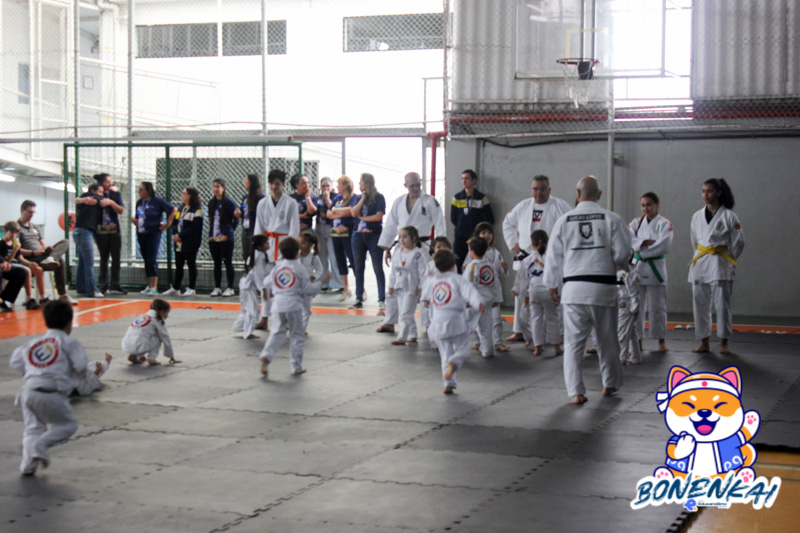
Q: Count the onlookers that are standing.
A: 11